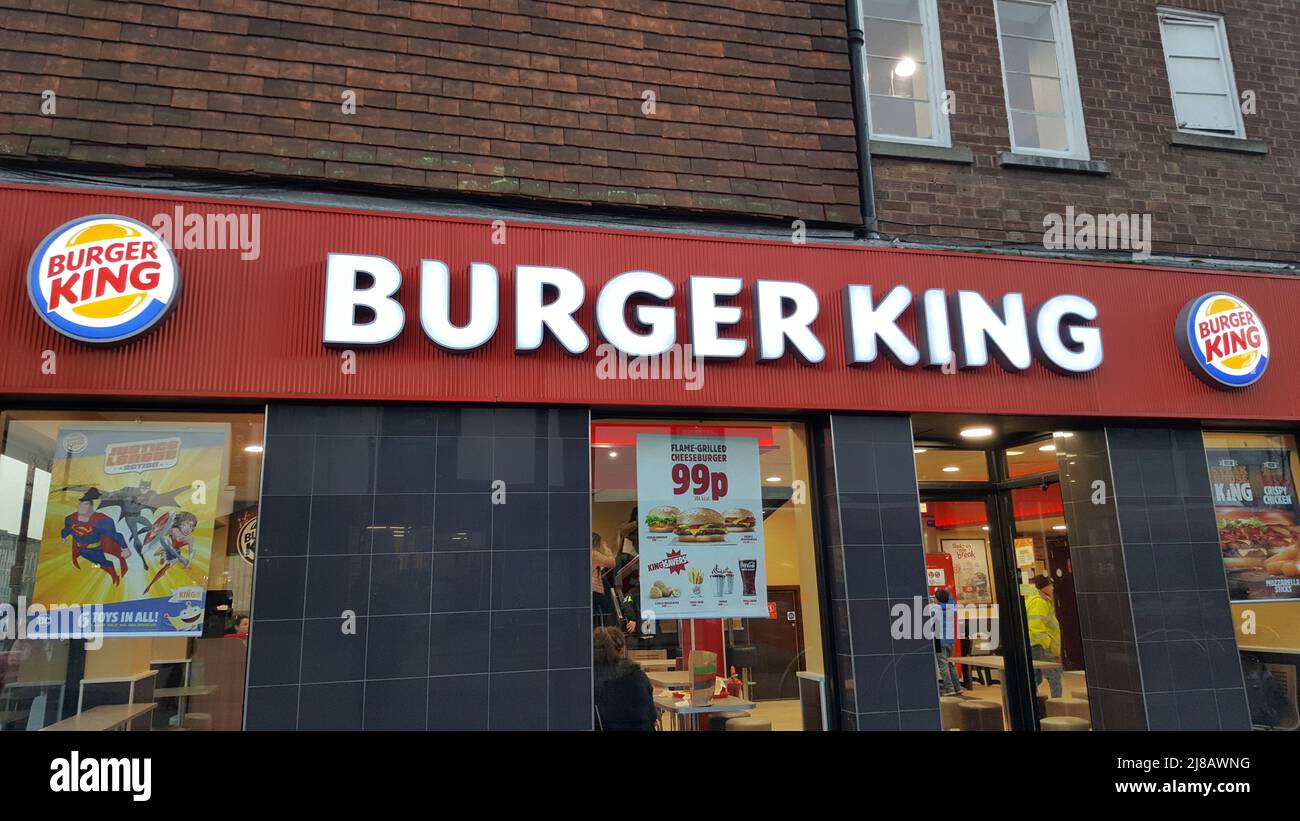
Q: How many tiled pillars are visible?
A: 3